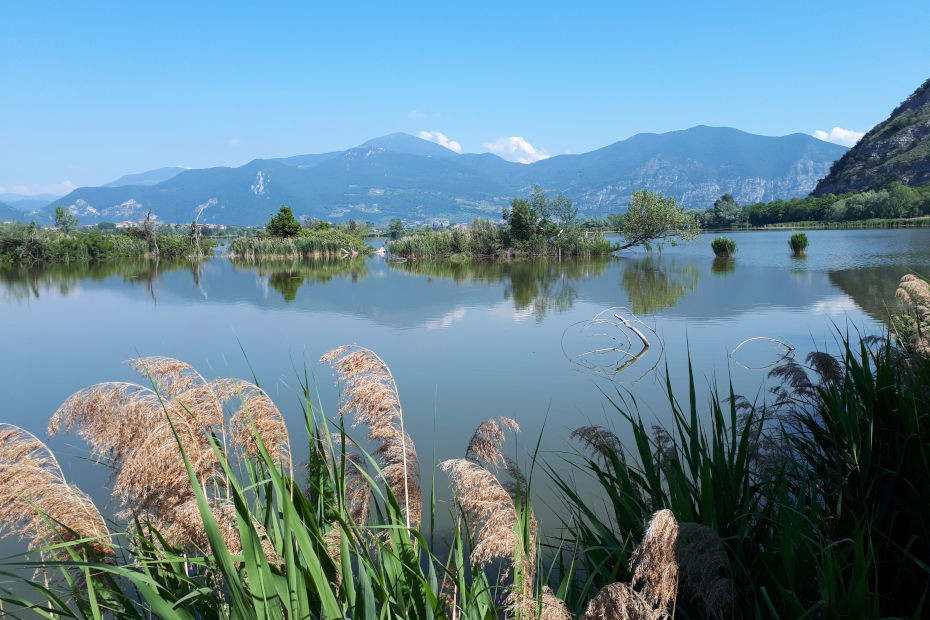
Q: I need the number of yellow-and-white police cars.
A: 0